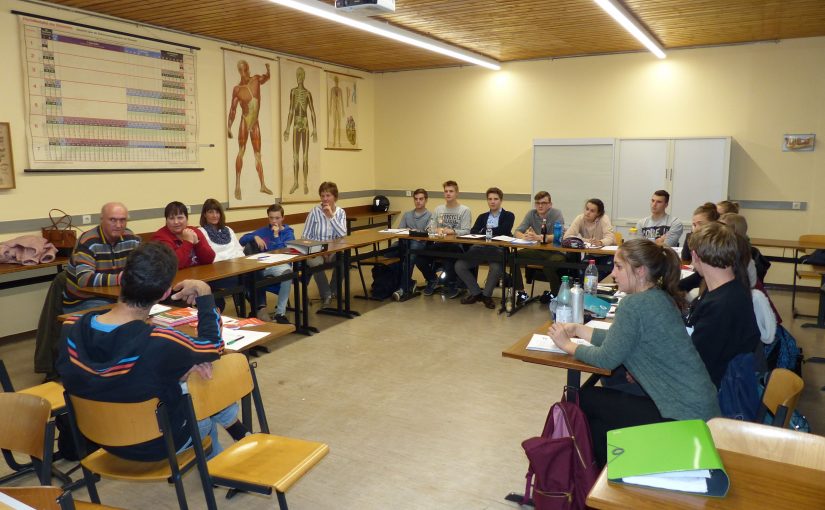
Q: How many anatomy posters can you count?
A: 3